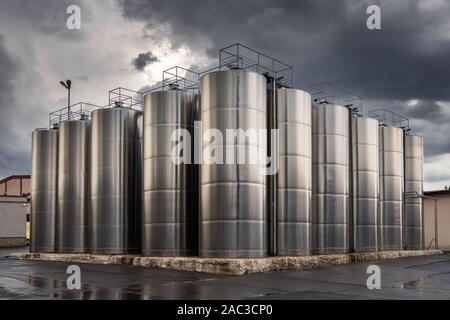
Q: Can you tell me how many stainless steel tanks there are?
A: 10